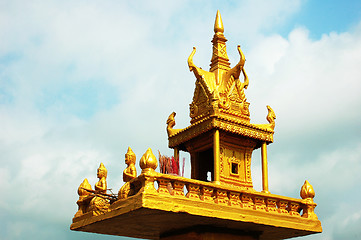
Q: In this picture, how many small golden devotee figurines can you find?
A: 2